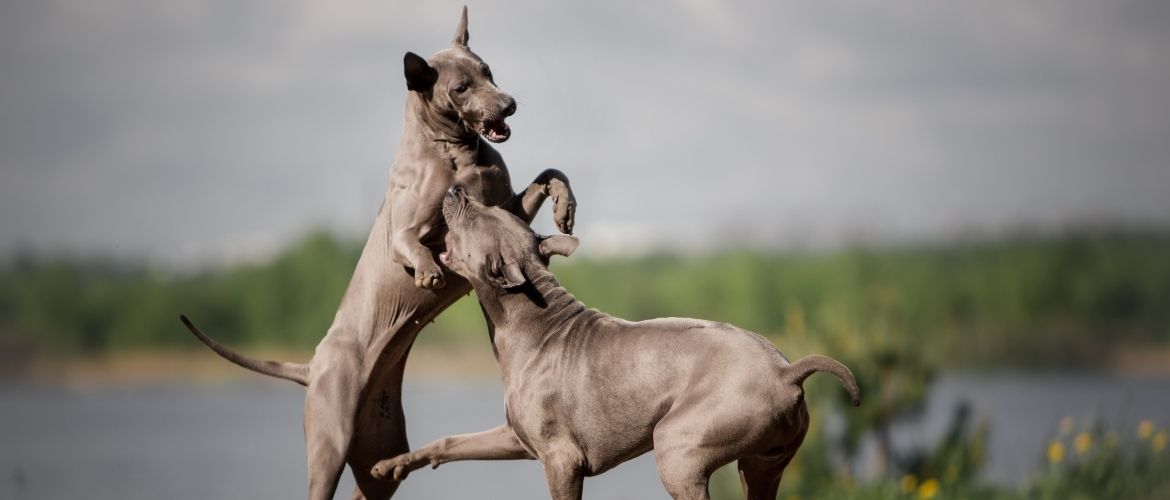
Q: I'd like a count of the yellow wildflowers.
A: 7